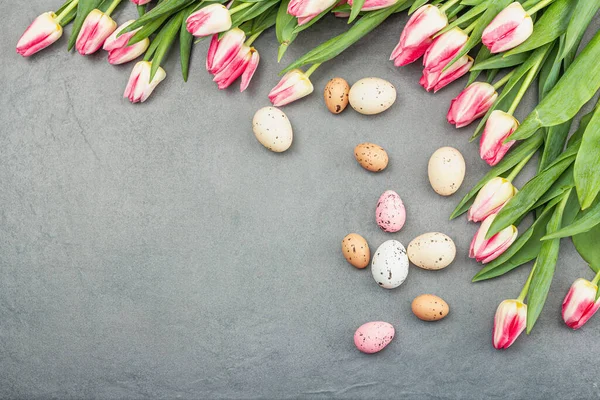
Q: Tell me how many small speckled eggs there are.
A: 11